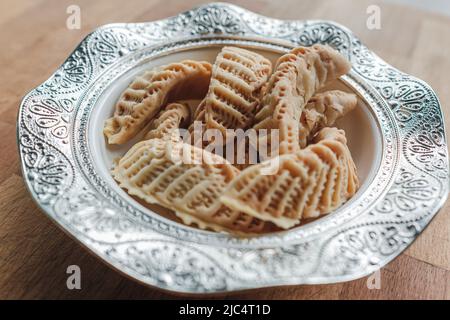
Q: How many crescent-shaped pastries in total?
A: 7